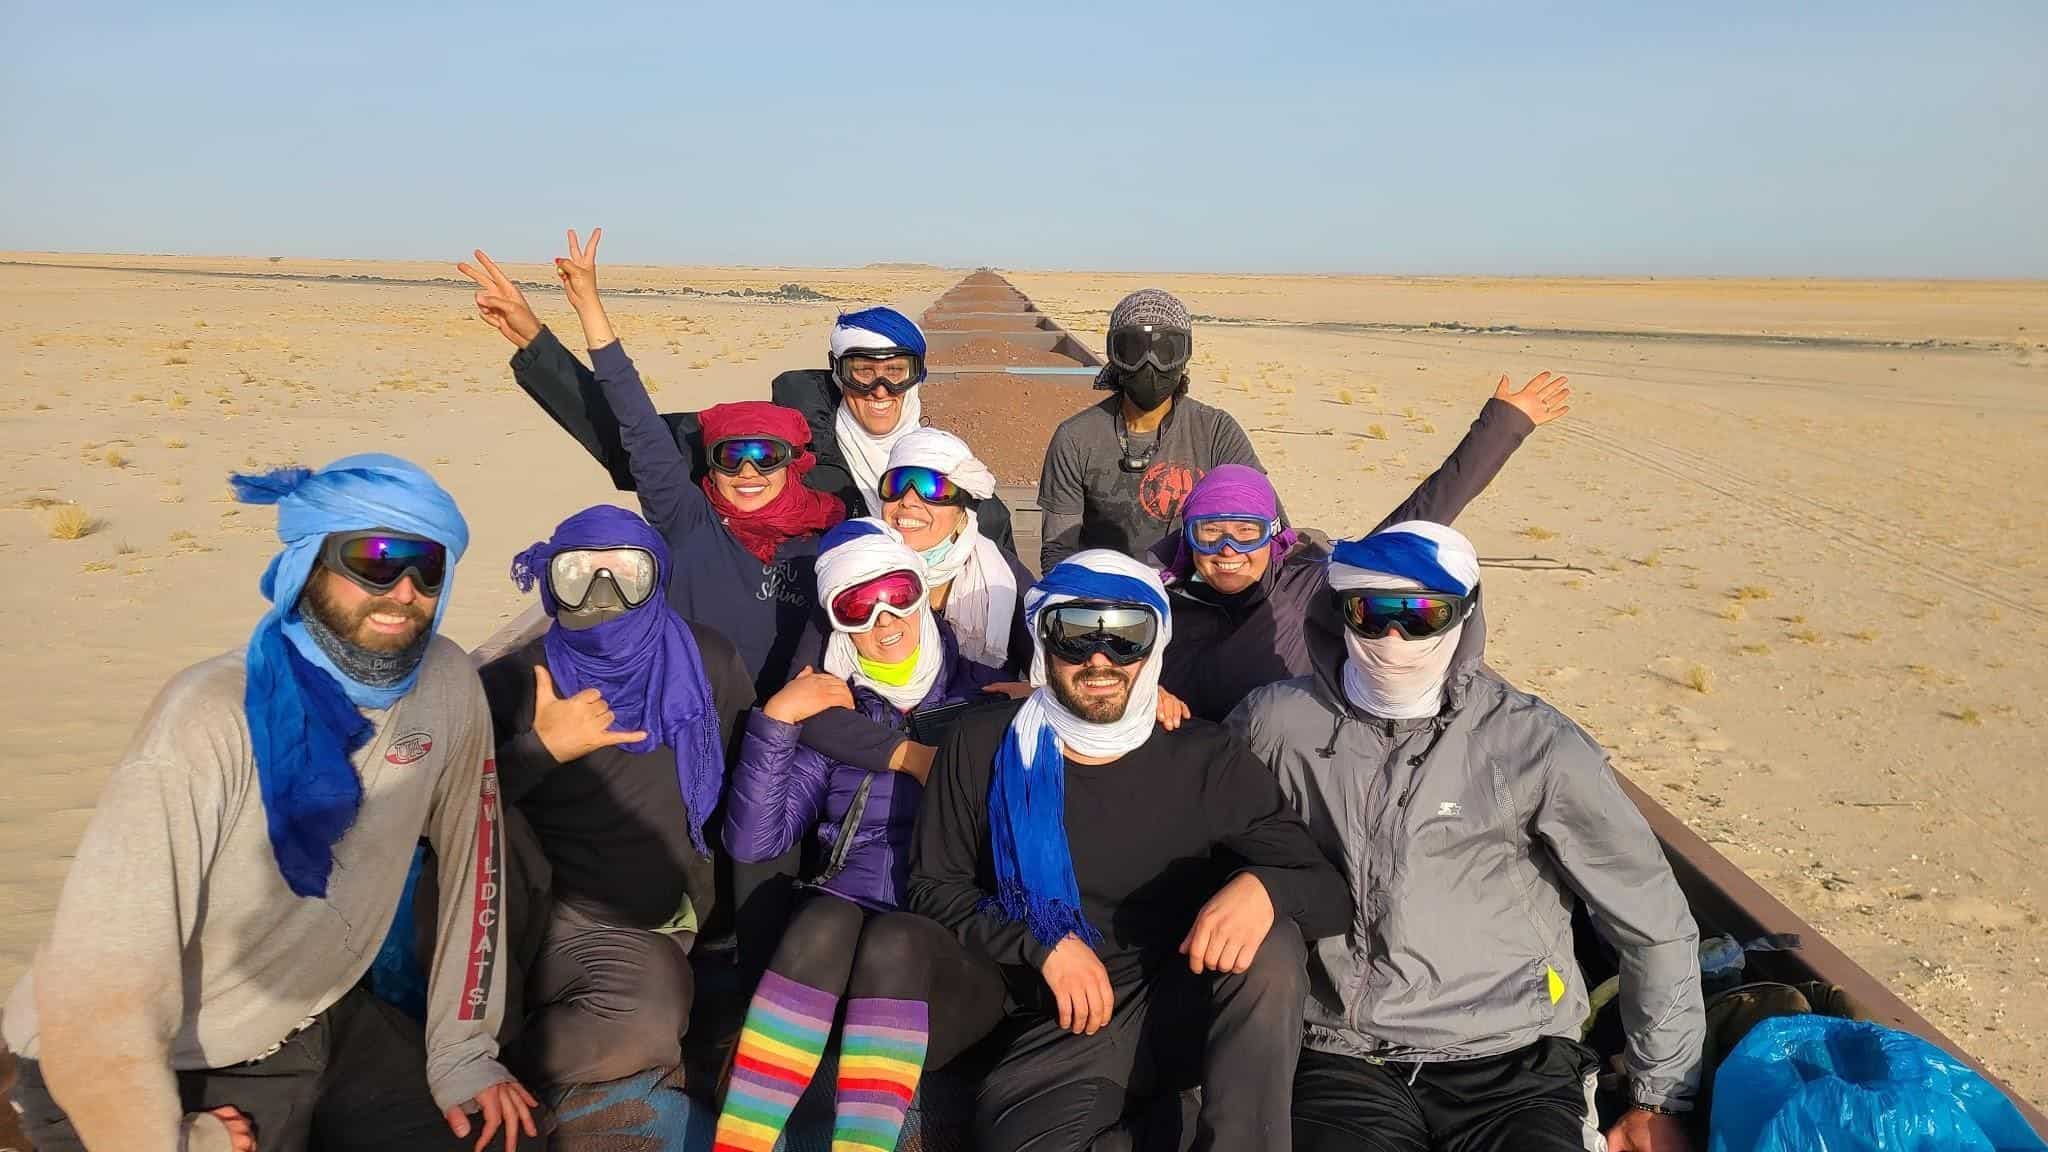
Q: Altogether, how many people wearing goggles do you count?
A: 10